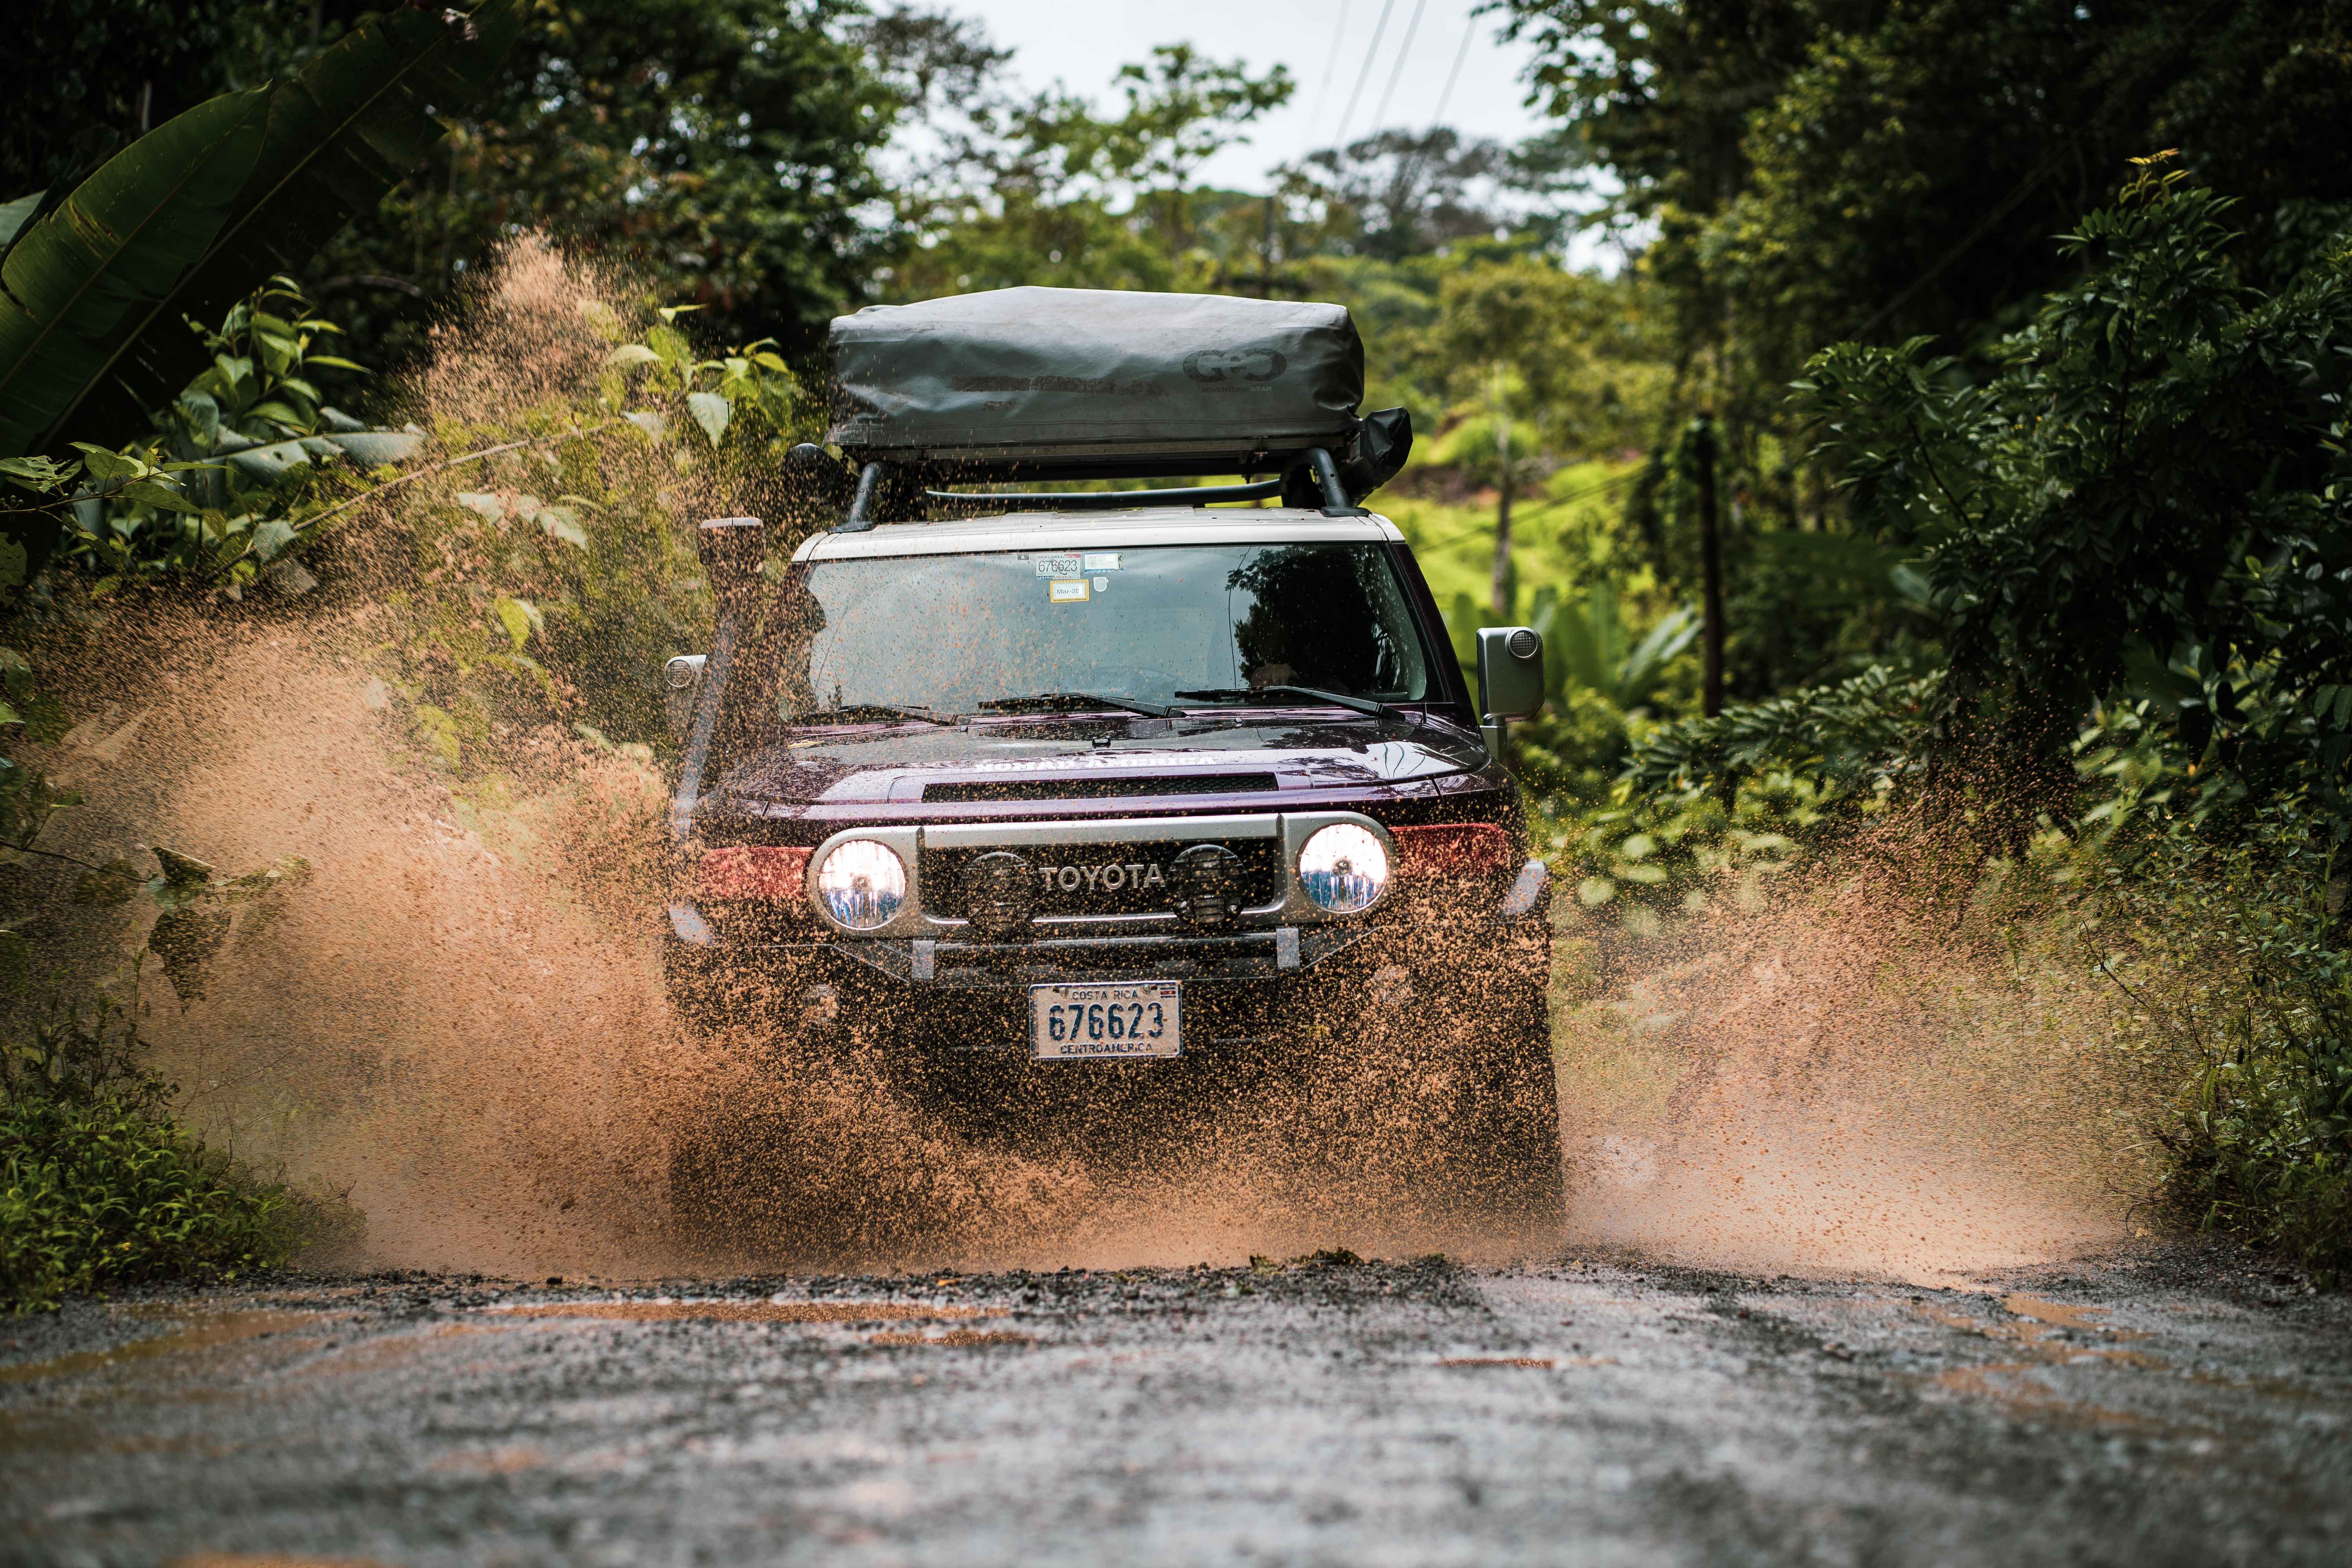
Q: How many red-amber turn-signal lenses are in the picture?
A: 2